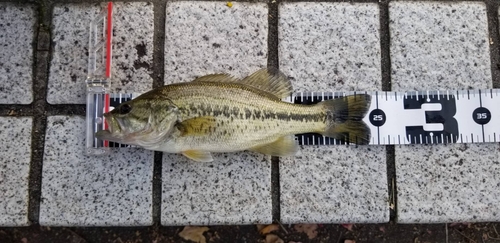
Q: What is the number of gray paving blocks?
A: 10